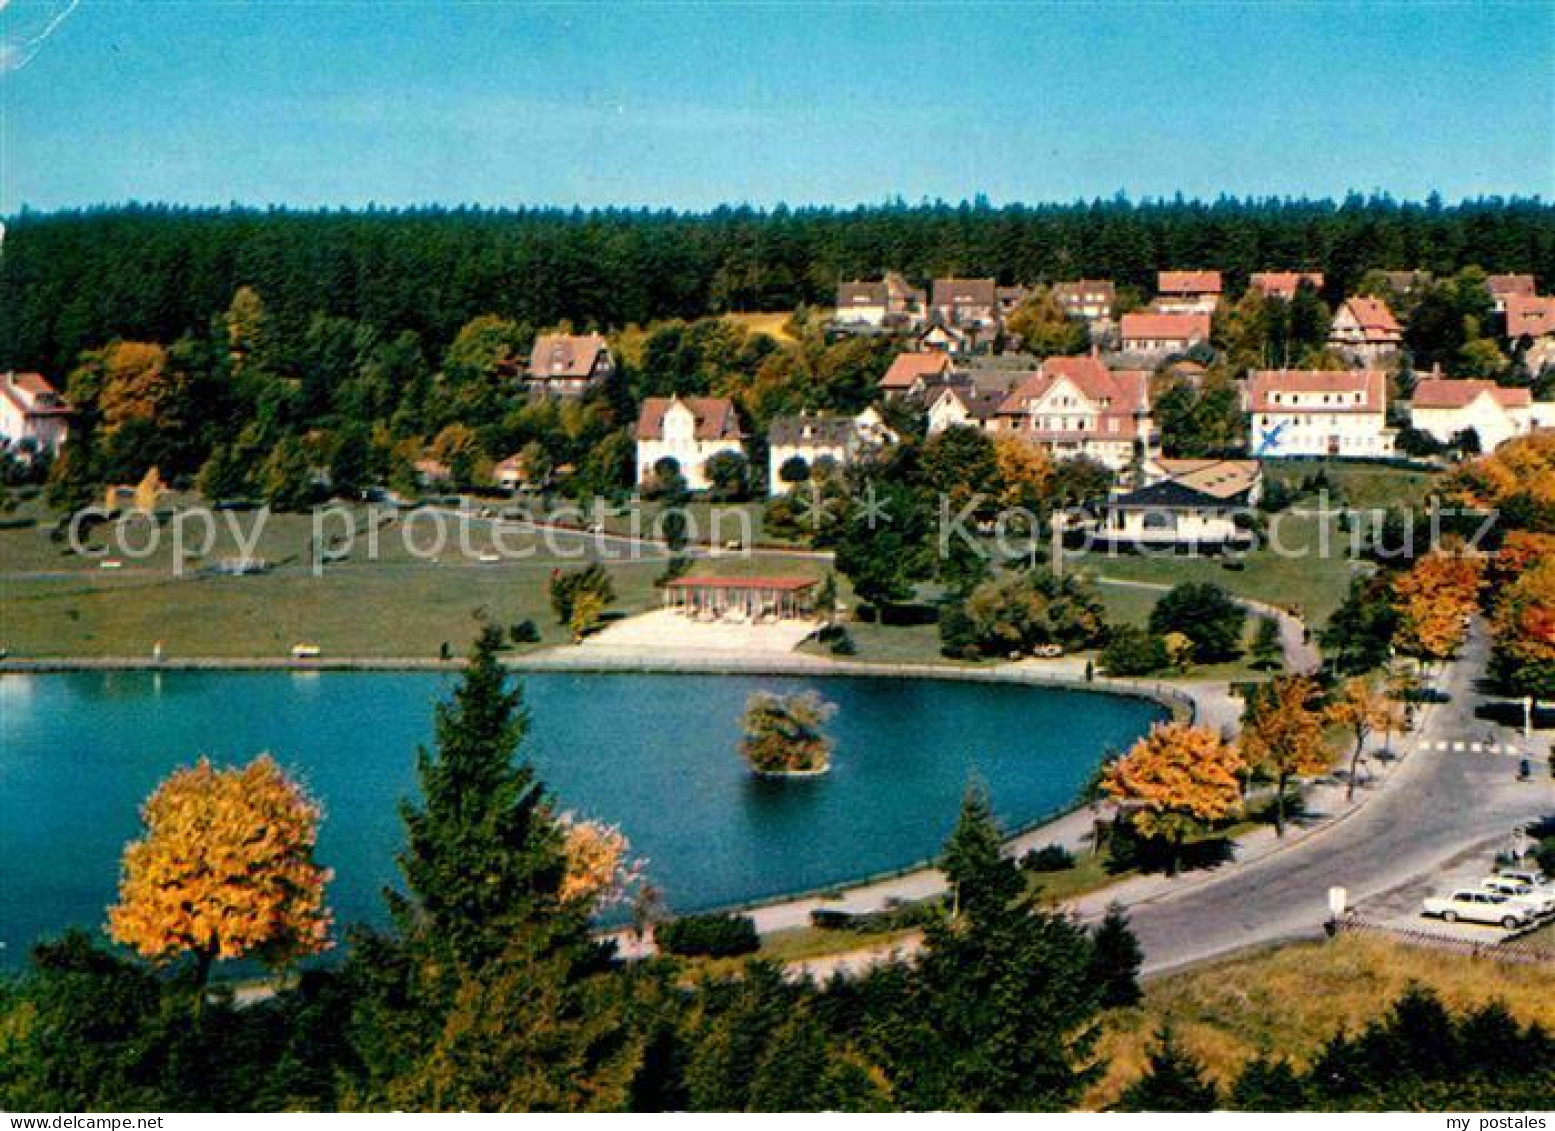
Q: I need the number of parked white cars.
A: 3